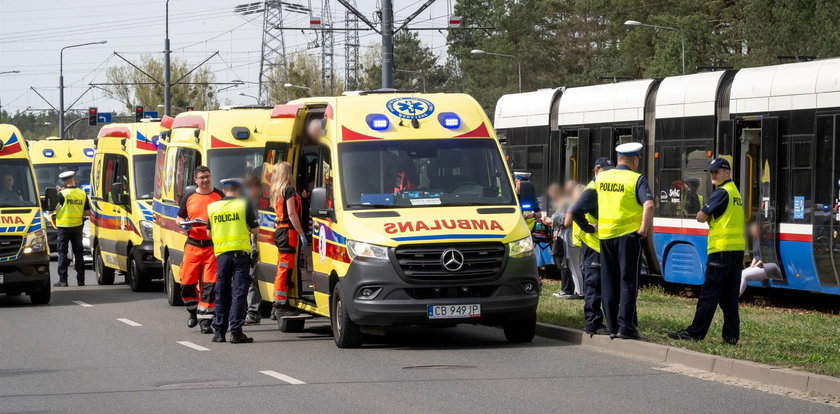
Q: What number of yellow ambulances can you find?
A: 5